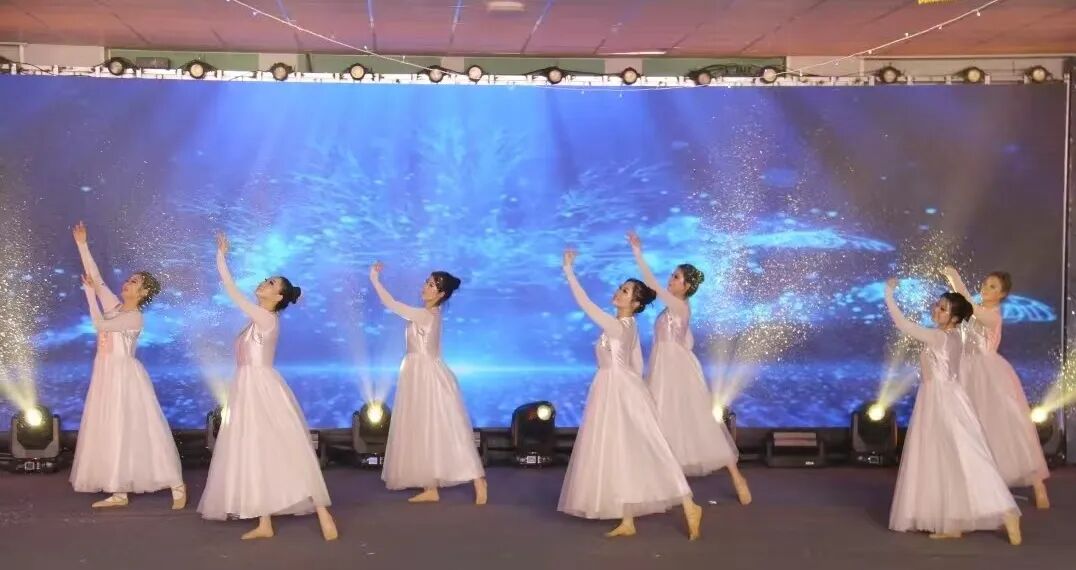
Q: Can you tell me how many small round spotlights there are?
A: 13